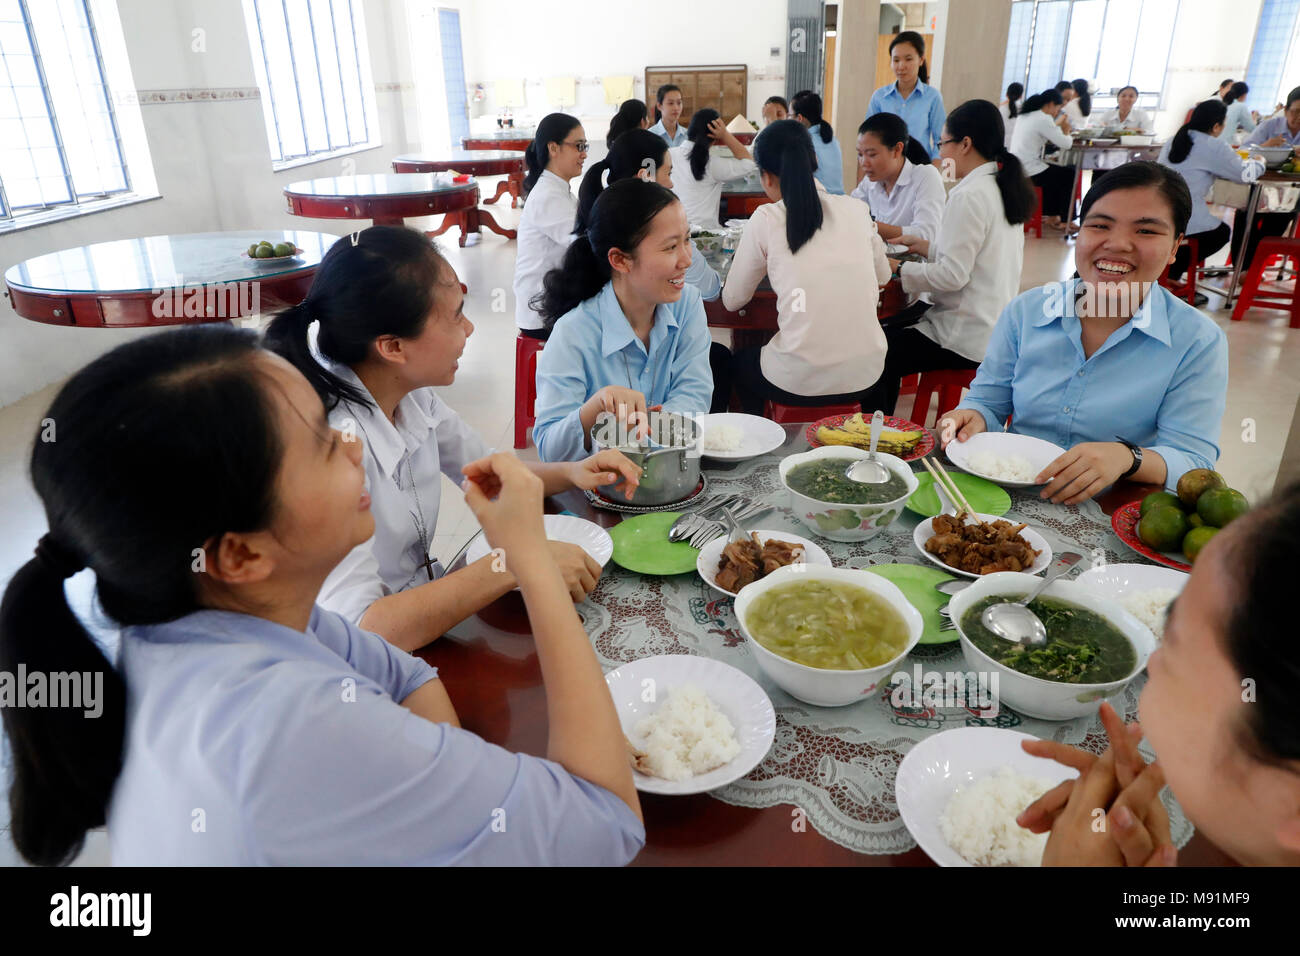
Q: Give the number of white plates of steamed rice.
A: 5